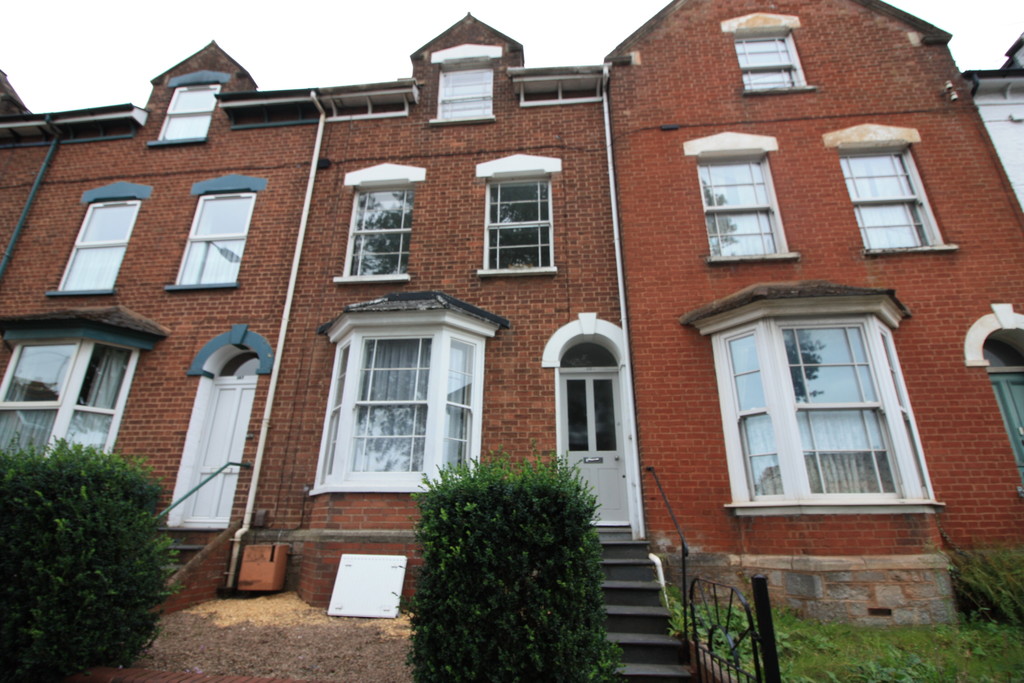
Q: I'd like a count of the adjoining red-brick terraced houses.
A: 3